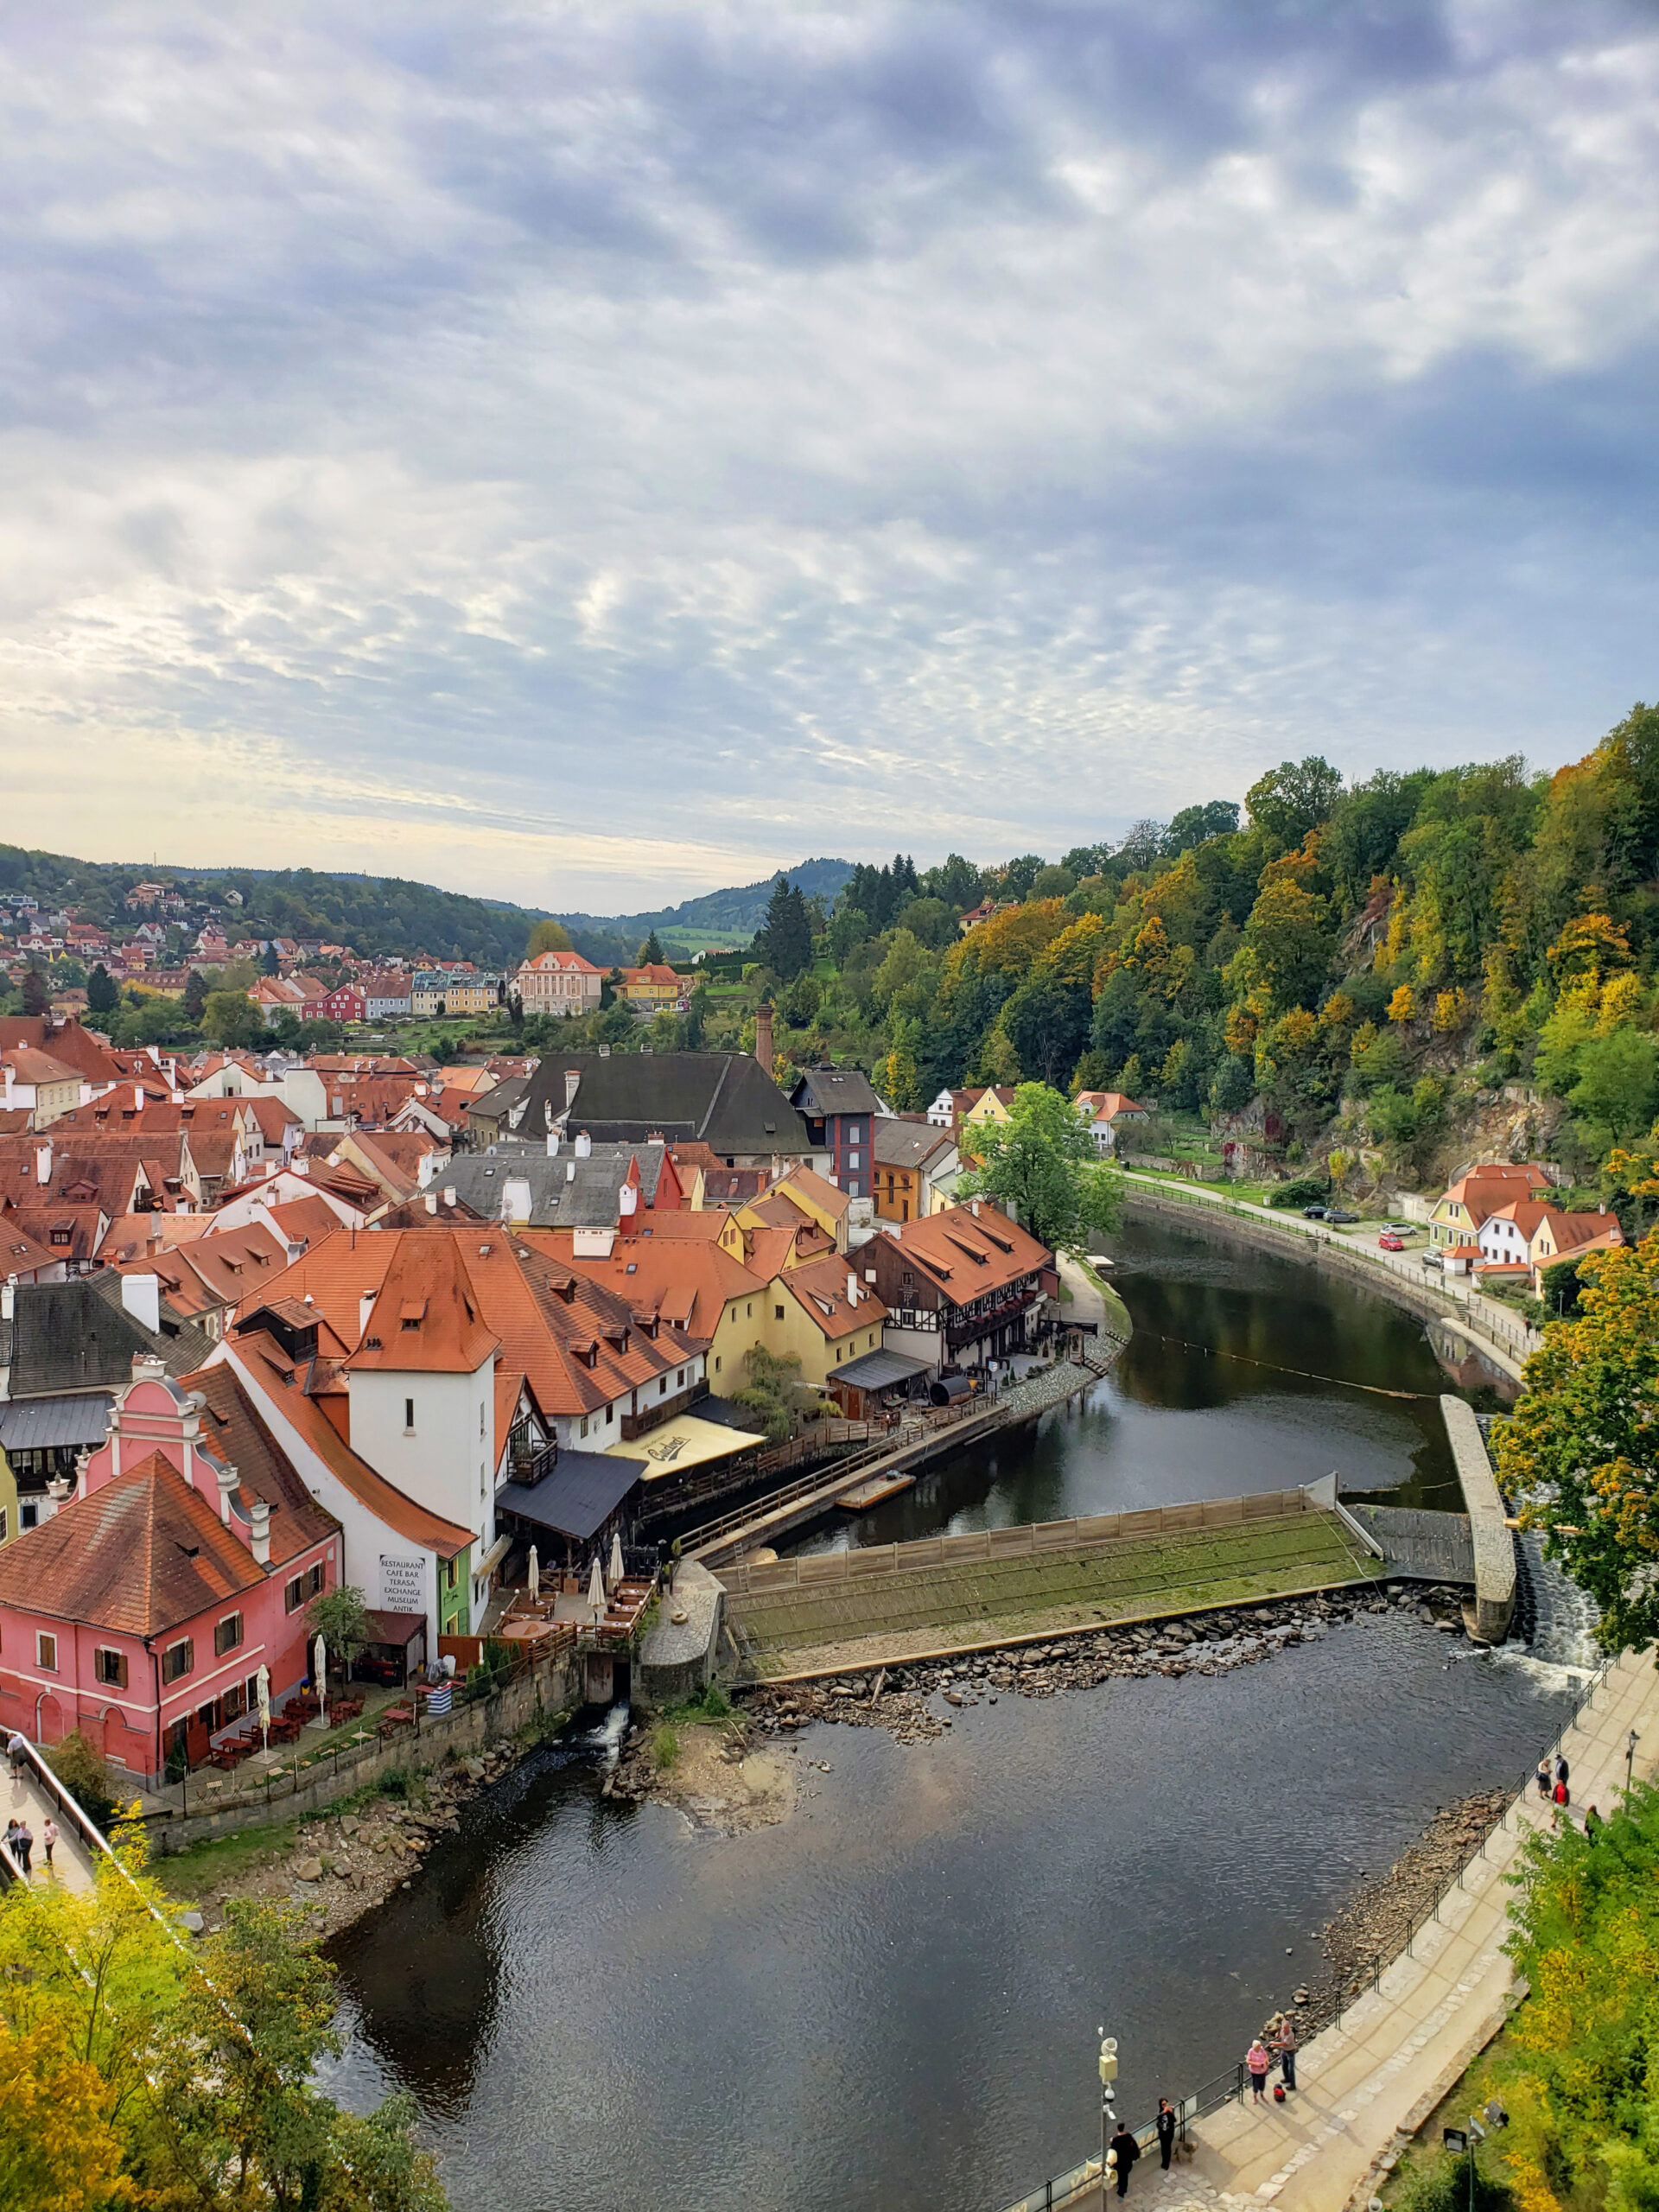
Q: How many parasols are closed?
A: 5